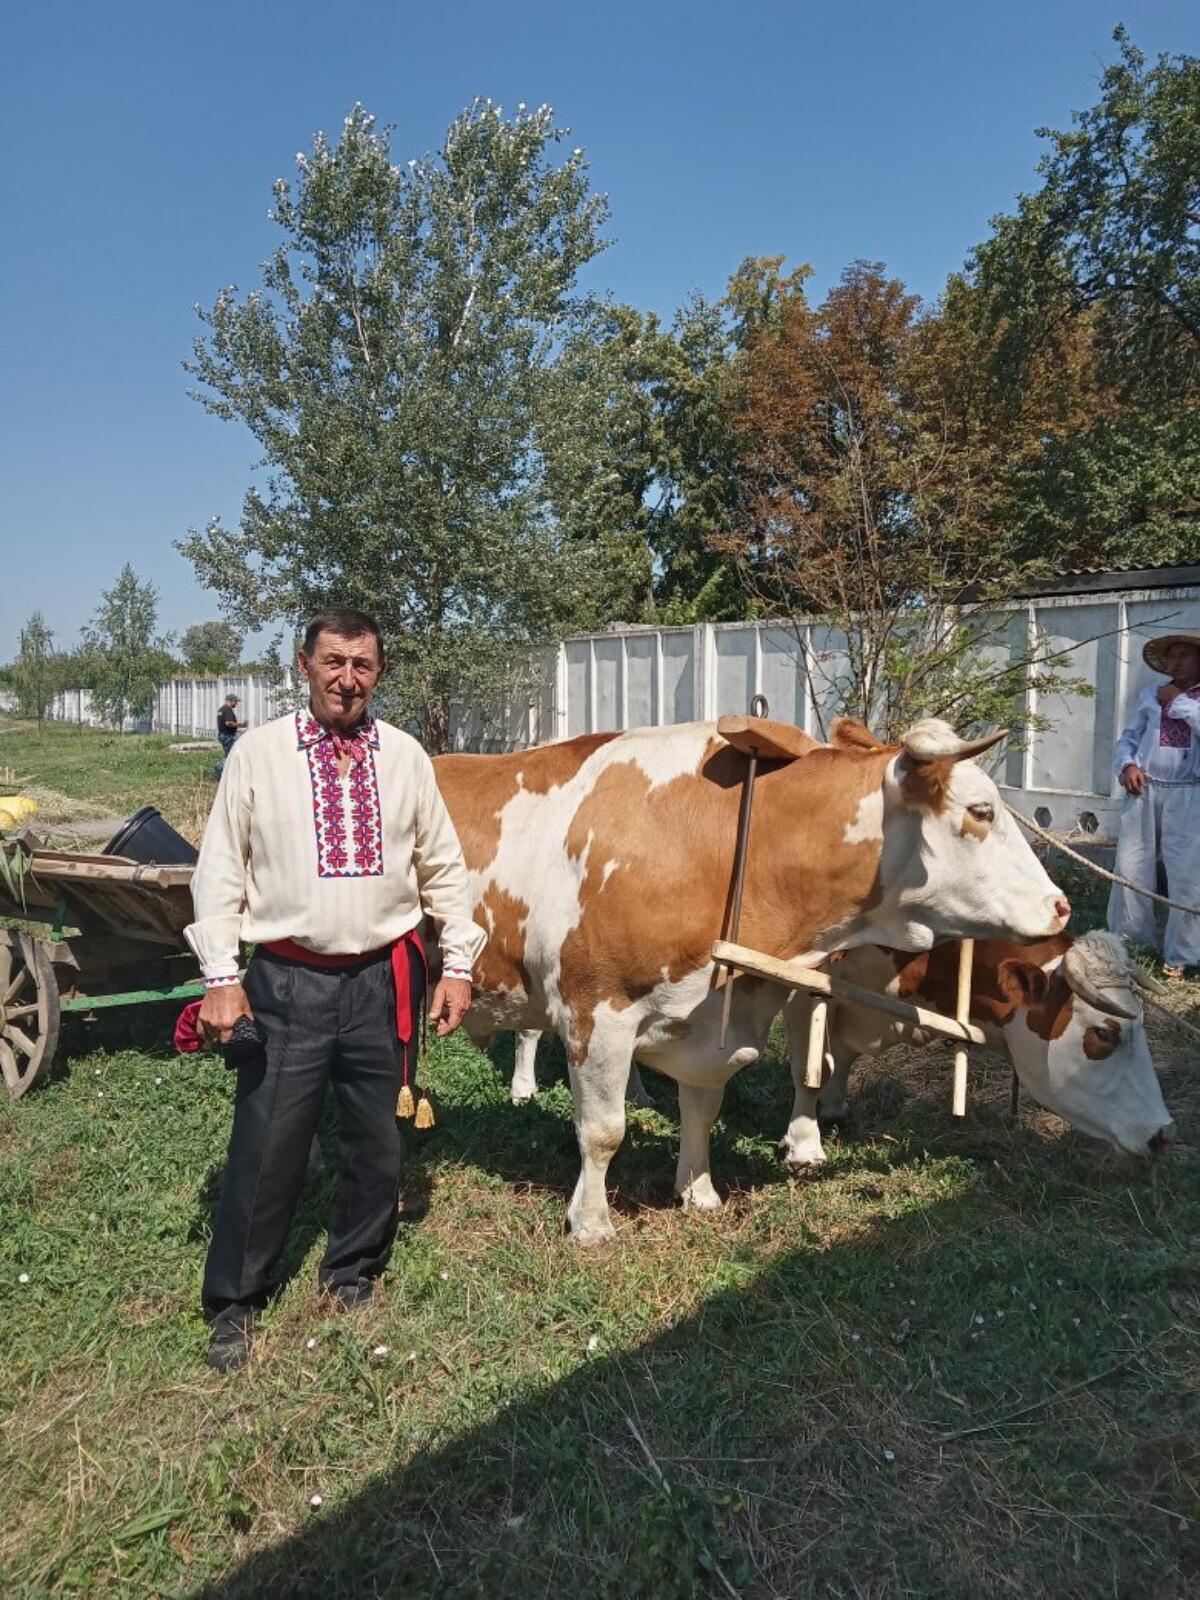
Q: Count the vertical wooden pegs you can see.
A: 2